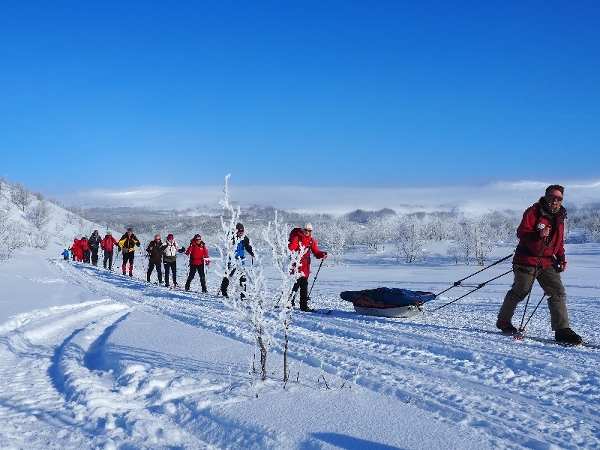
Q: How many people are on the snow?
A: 13